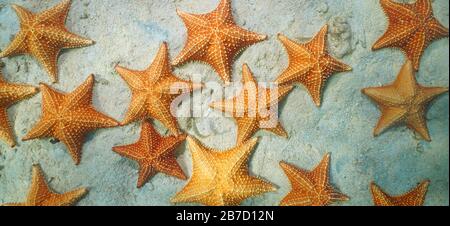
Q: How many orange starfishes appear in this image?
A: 14